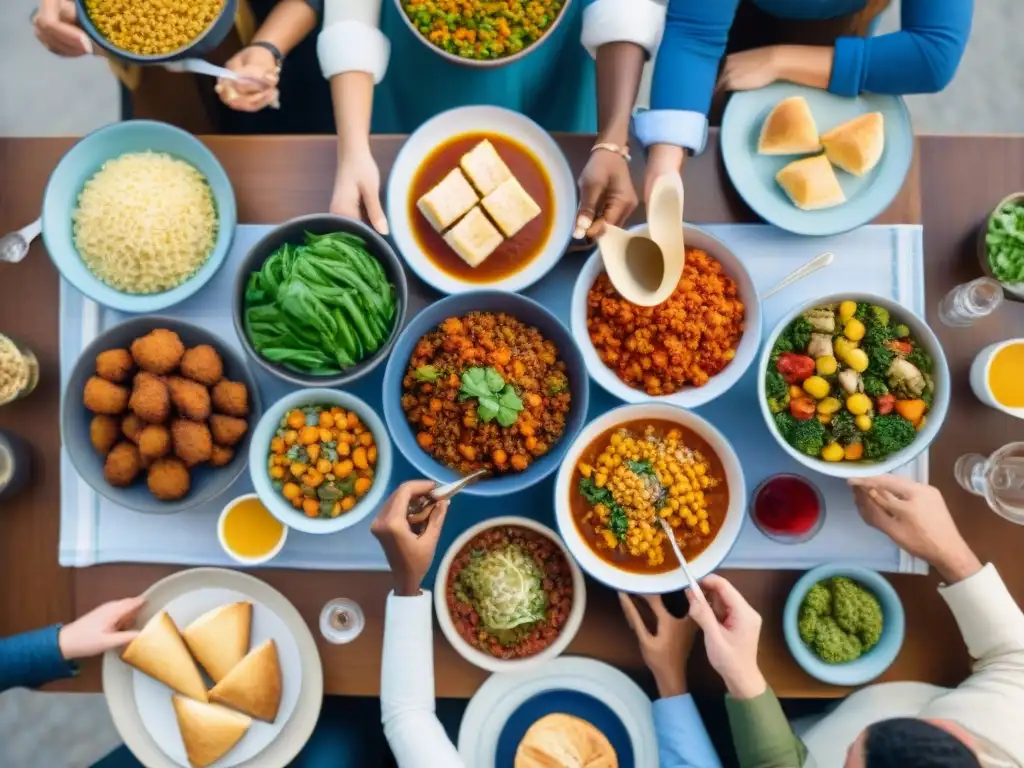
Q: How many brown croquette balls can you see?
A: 15